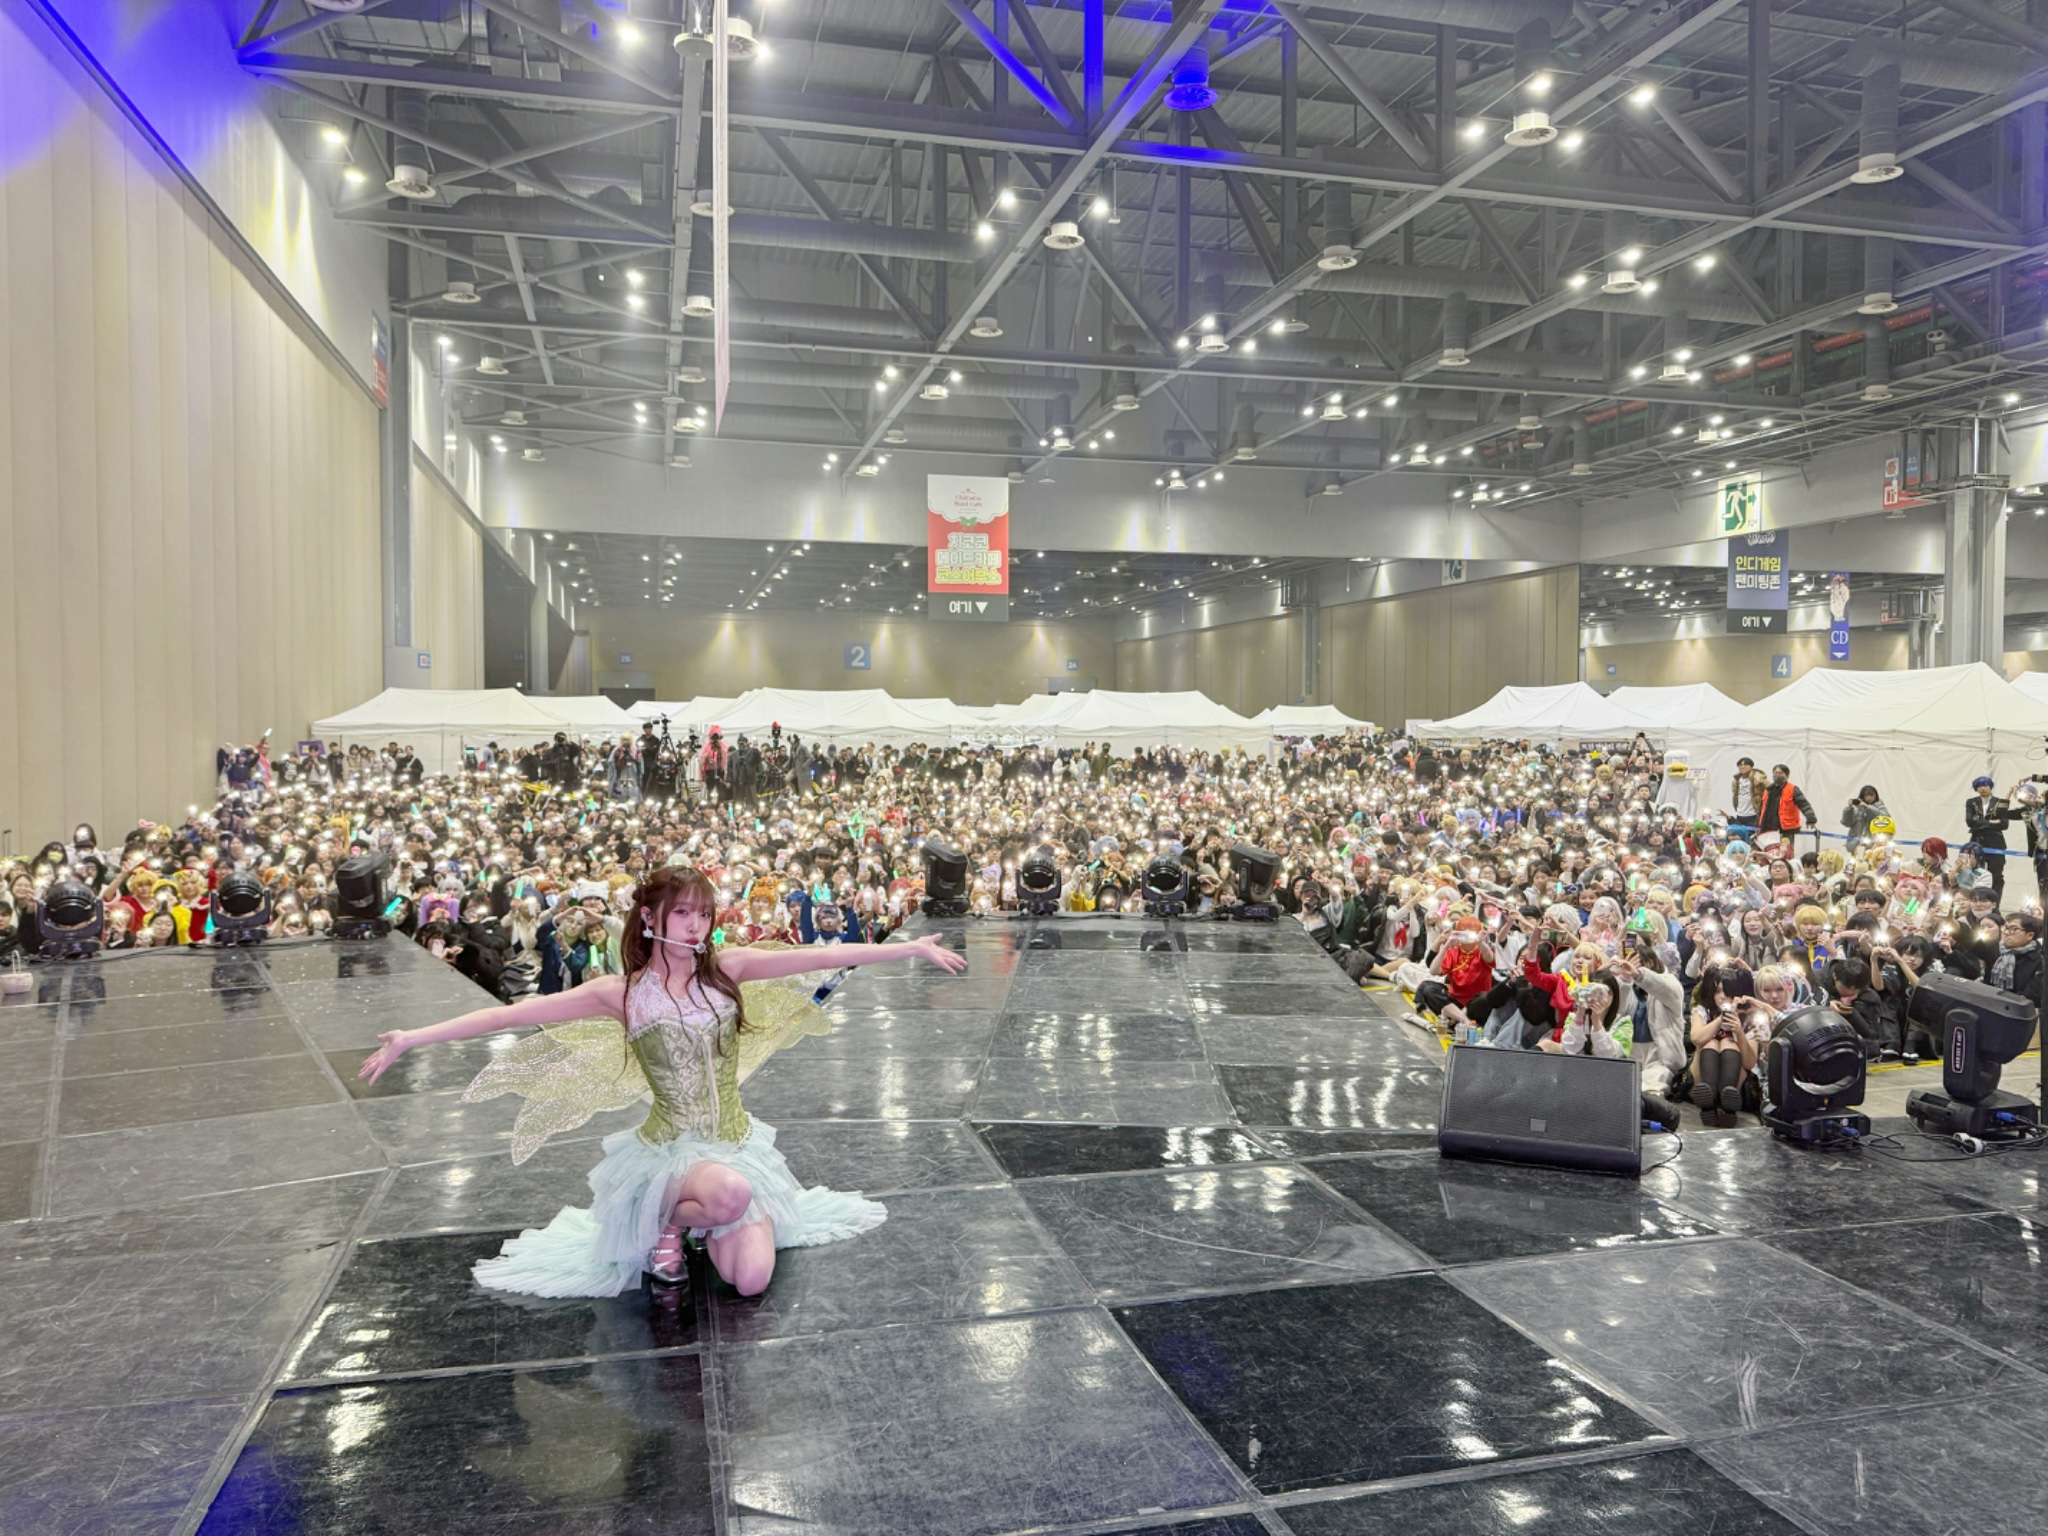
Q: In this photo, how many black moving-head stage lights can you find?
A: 9